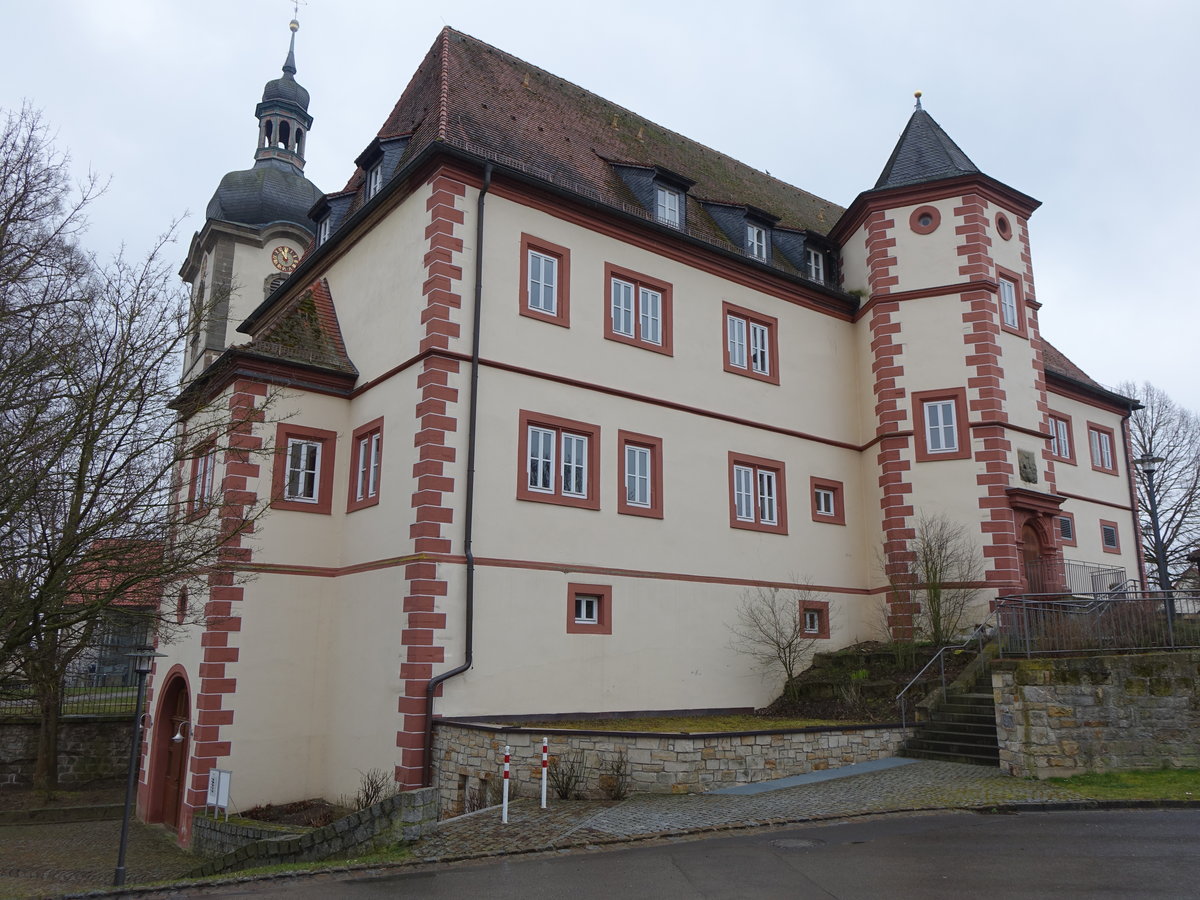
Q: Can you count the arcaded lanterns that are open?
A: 1